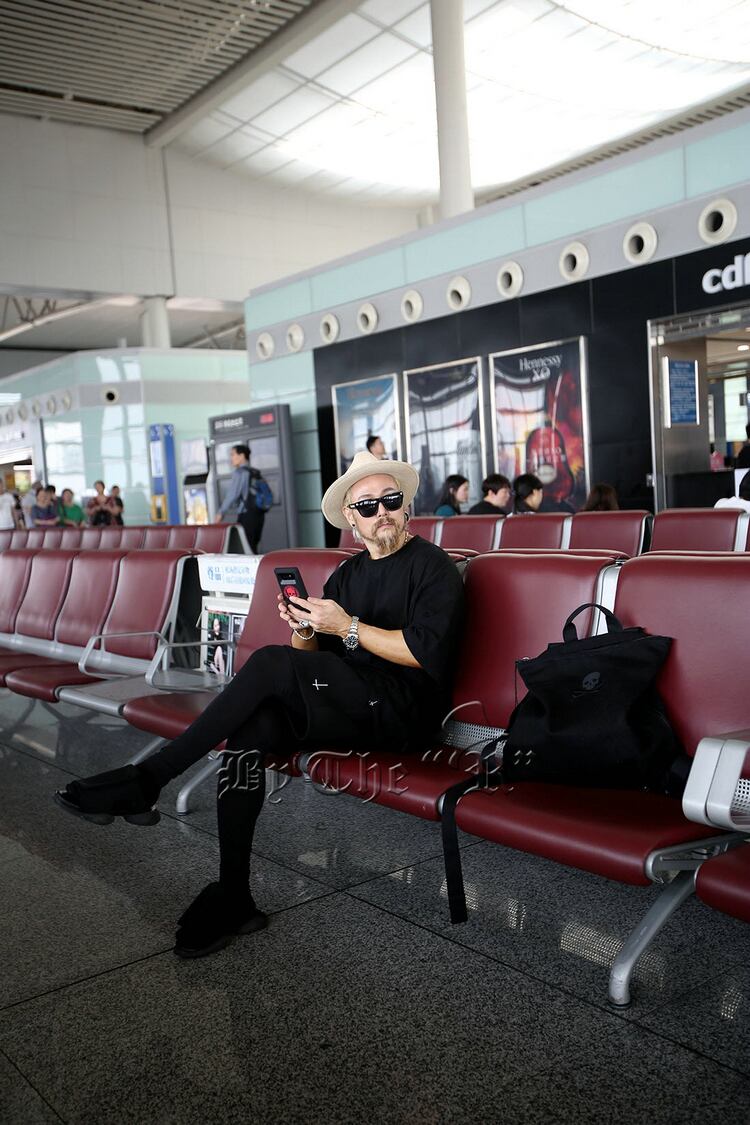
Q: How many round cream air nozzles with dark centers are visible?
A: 11